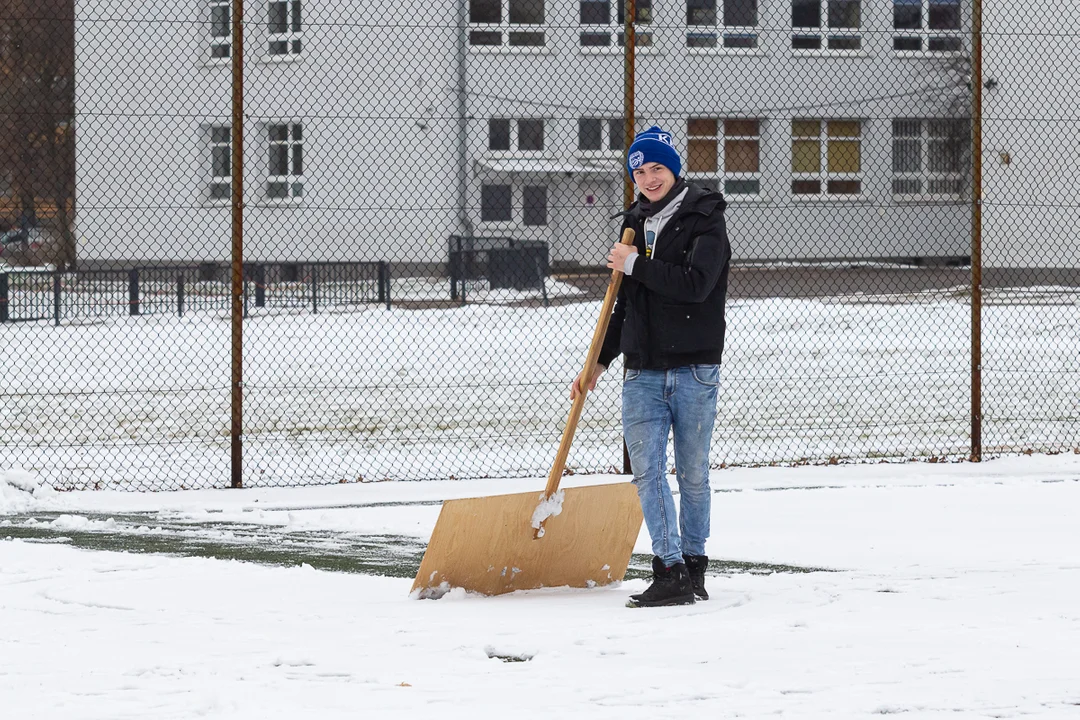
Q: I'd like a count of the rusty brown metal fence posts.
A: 3